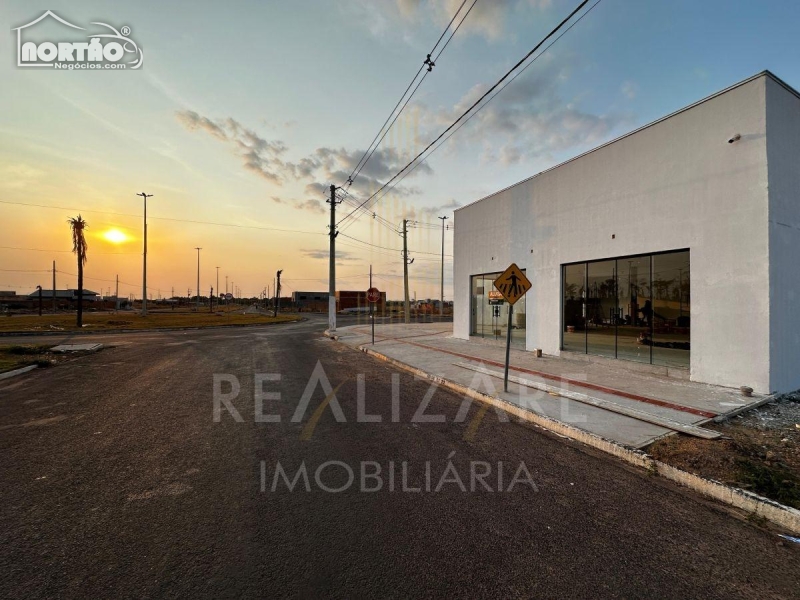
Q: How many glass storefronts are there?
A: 2